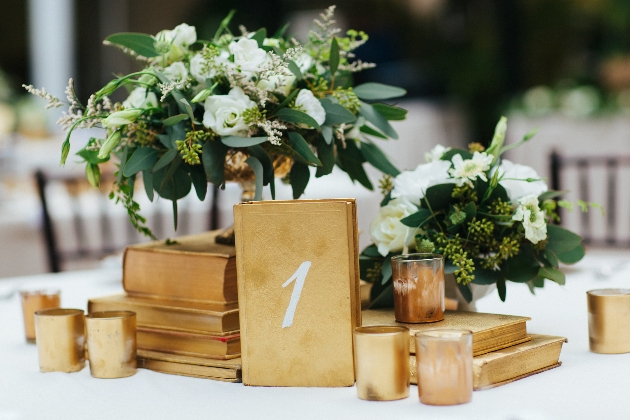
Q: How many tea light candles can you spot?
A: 7